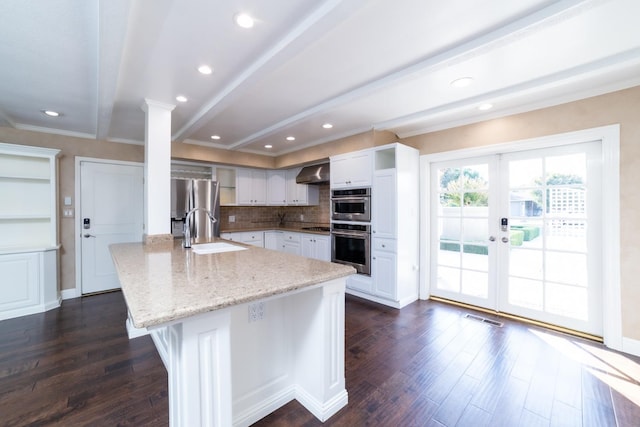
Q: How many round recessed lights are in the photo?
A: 10